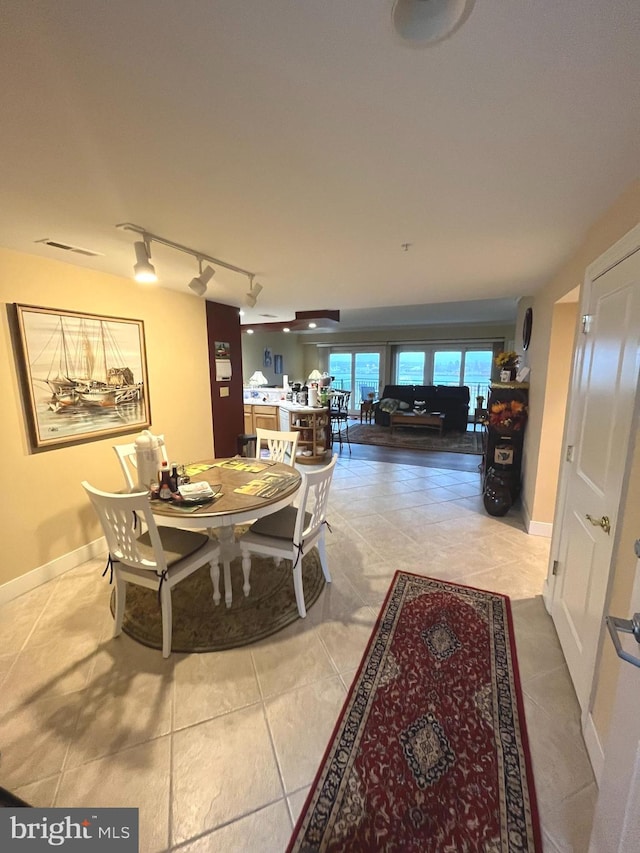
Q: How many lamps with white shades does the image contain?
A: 2